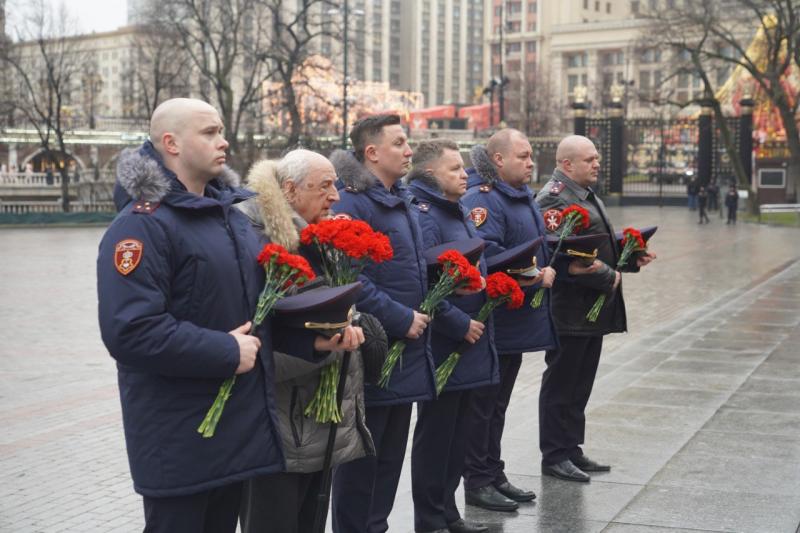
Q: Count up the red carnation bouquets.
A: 6